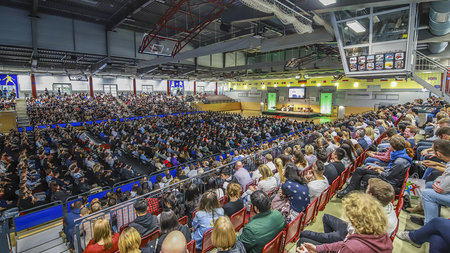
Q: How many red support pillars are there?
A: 6